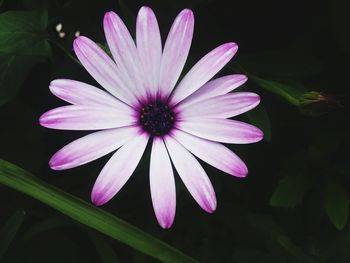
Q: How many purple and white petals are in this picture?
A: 15